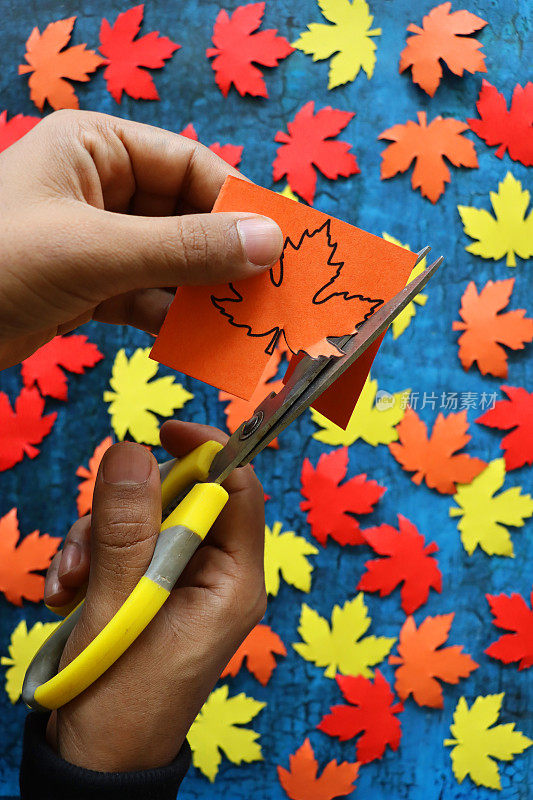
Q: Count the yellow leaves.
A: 12